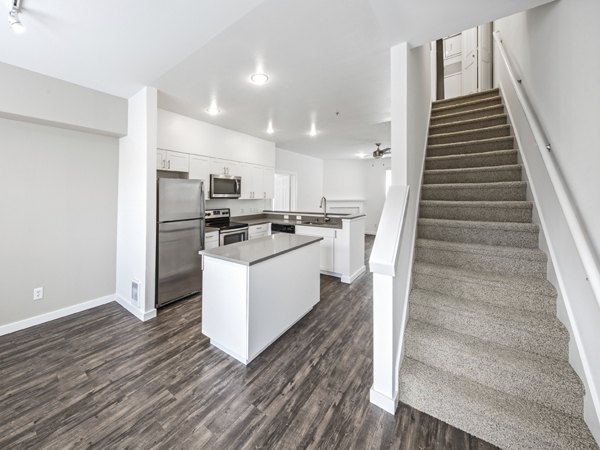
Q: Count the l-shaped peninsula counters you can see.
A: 1